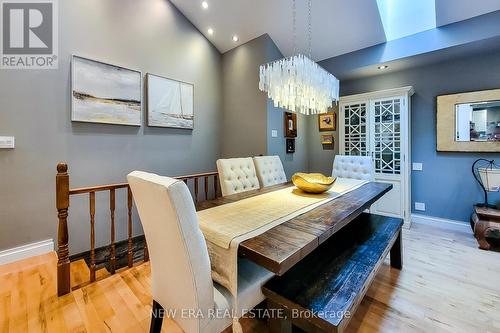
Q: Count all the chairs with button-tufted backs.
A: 3